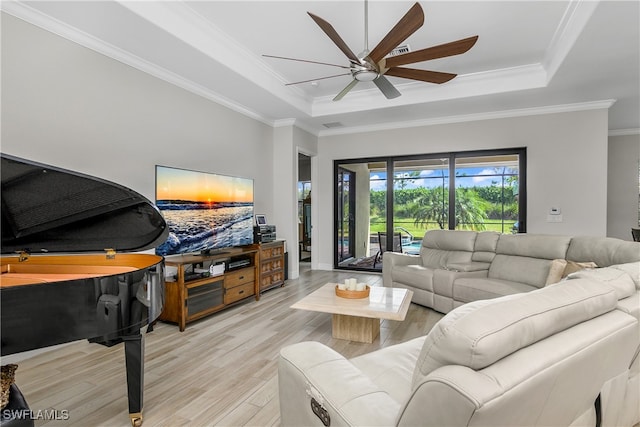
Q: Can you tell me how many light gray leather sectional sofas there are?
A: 1